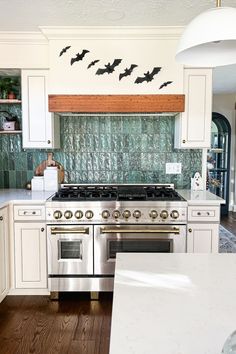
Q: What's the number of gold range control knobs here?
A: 11